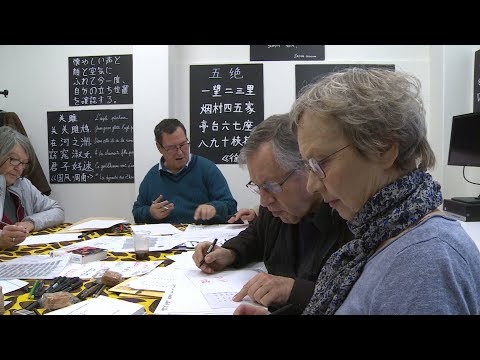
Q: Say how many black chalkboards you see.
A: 6